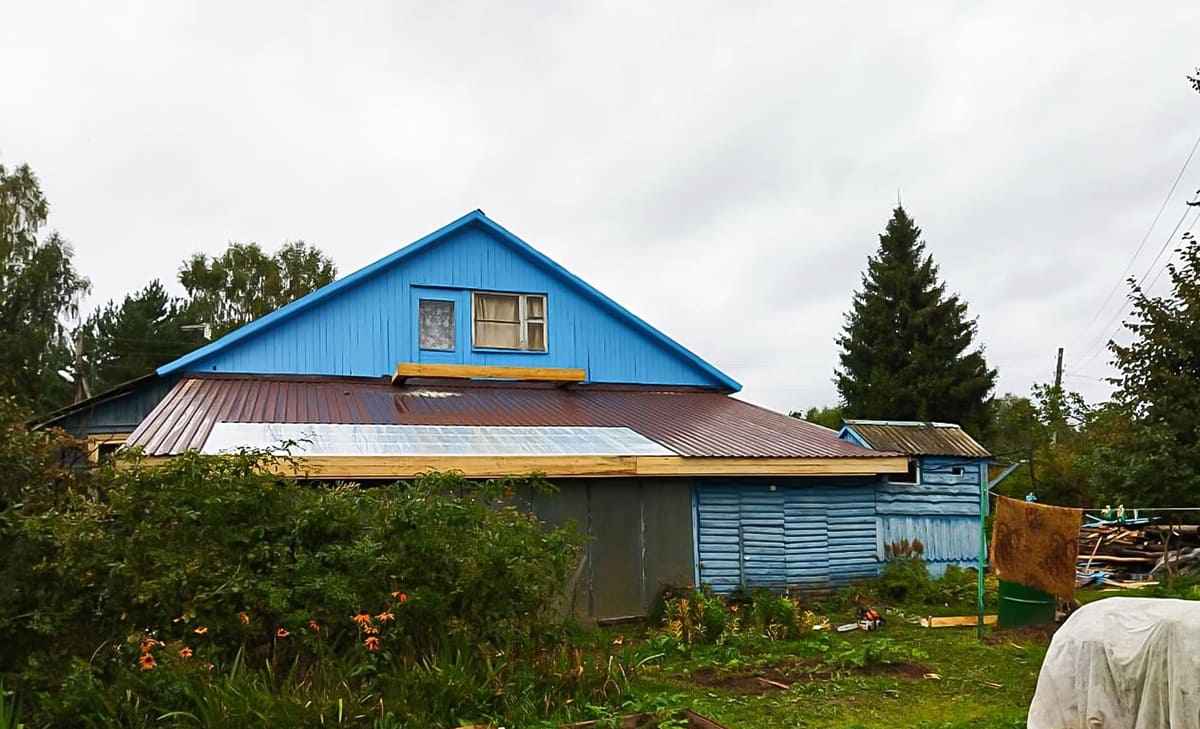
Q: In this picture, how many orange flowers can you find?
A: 12